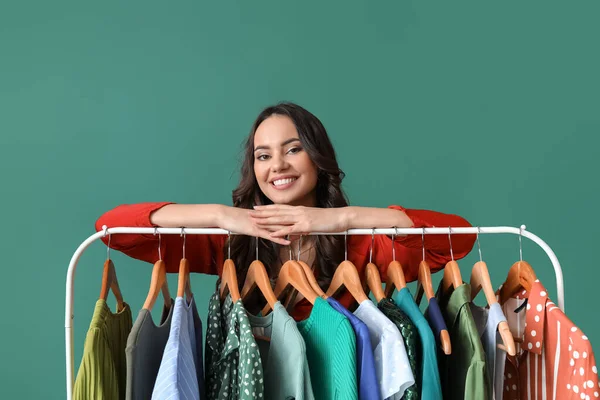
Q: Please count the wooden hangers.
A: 14